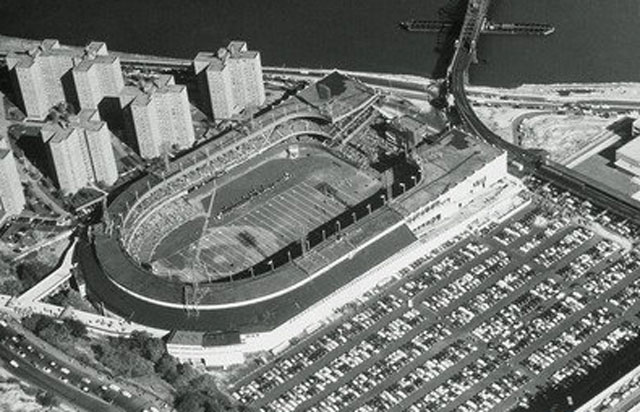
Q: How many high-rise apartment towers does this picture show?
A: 6